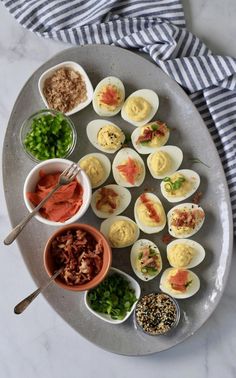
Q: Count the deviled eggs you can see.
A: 15